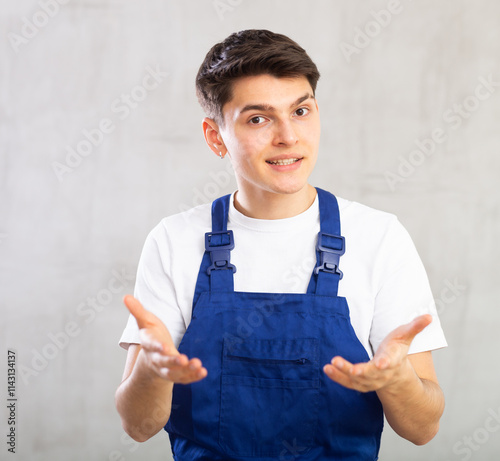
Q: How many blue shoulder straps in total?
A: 2